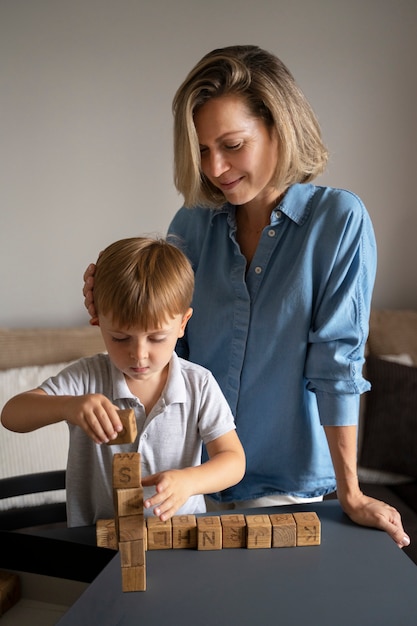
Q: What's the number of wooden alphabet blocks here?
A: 15